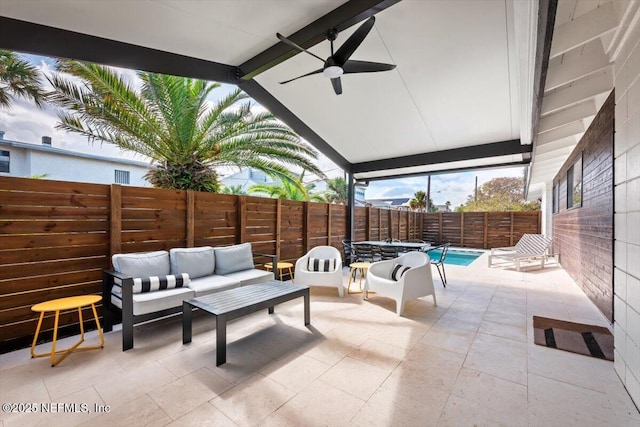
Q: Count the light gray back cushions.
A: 3